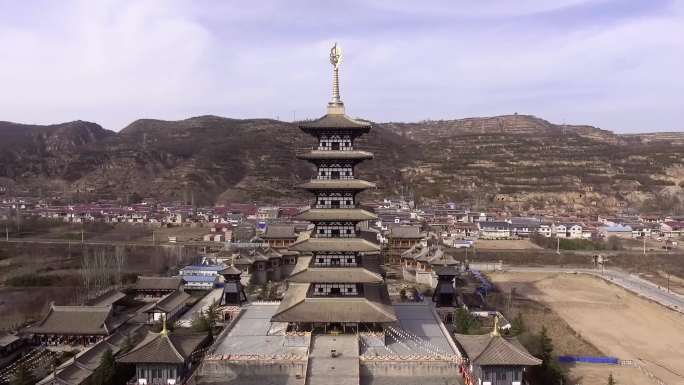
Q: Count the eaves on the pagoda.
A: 7